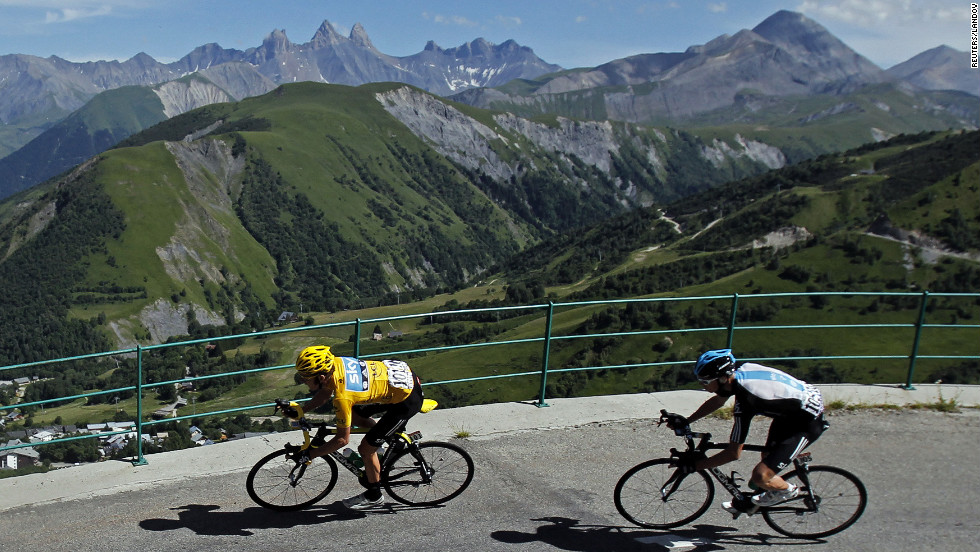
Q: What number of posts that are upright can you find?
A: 5